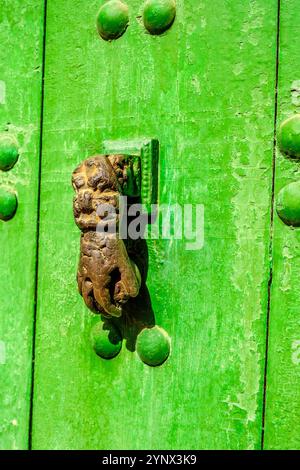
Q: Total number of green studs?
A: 8